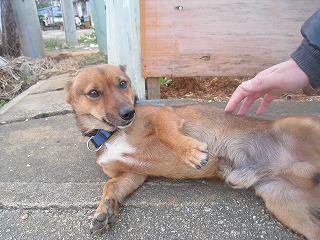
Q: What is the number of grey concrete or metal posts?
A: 2